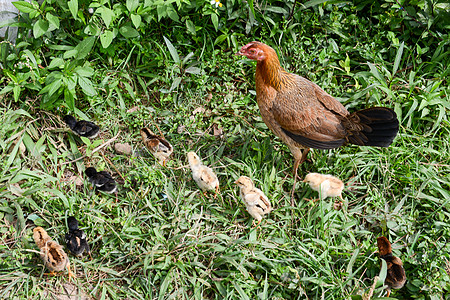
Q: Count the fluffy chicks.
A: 9